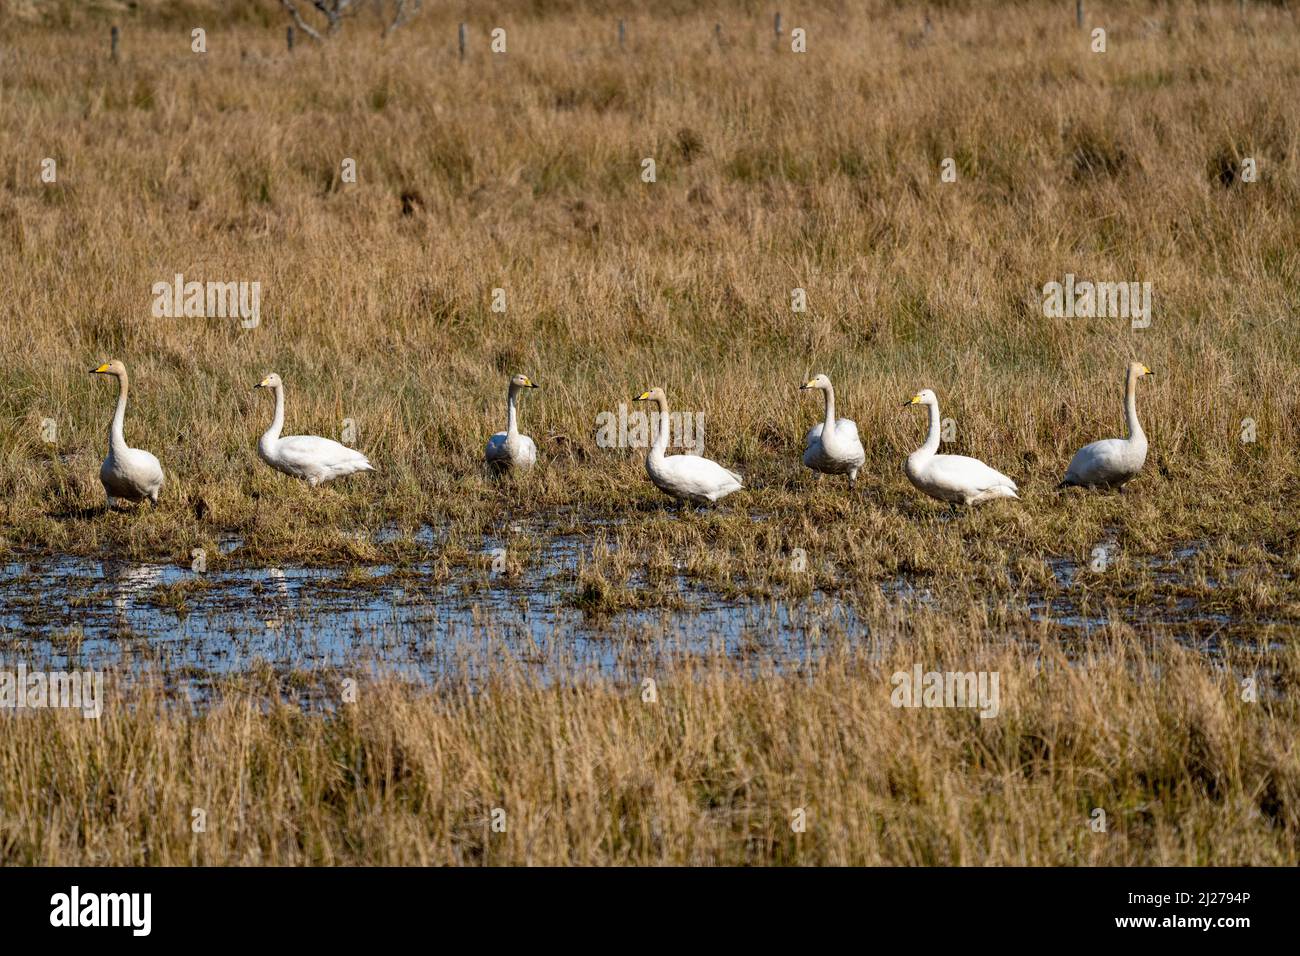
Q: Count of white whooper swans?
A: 7